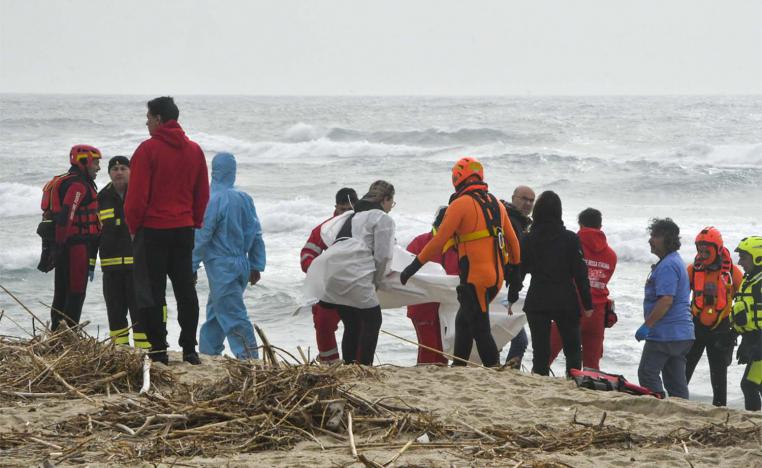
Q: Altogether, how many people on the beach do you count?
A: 14